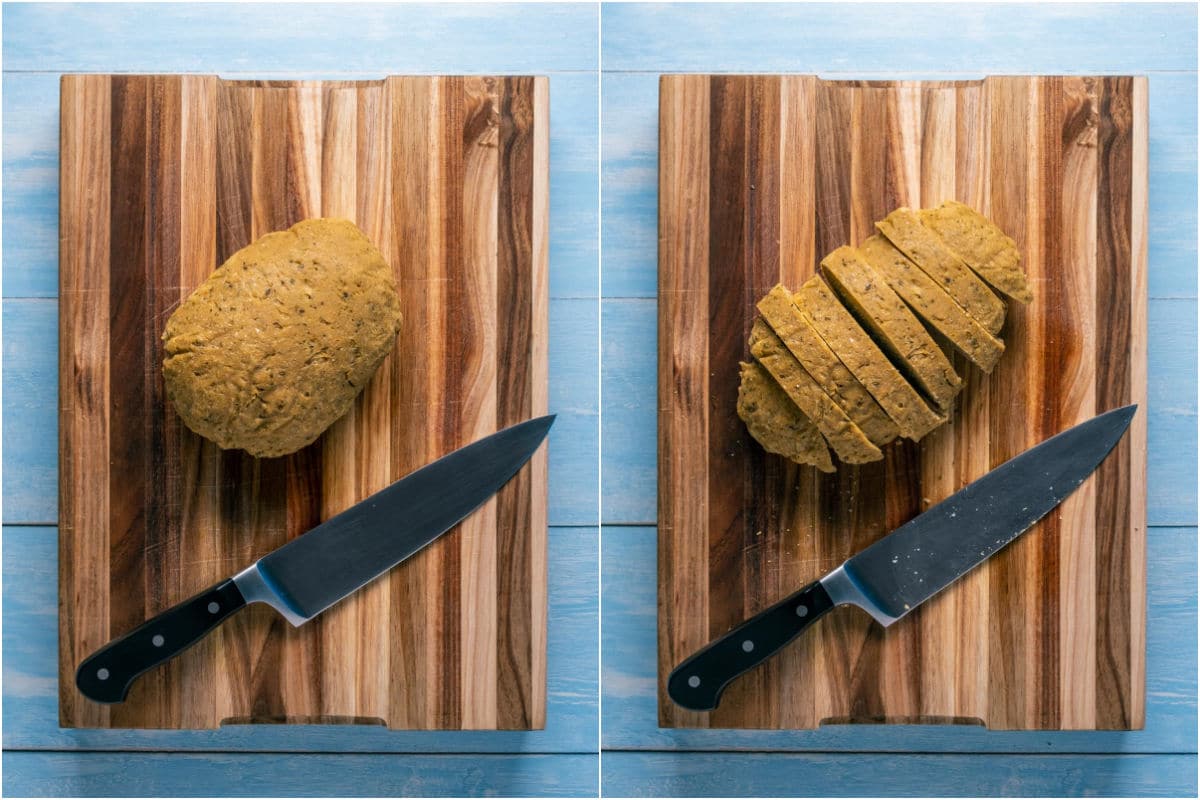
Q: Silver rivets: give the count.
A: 6